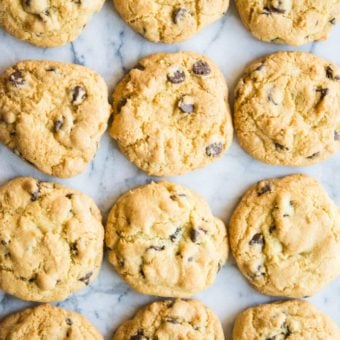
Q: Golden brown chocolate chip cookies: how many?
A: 12